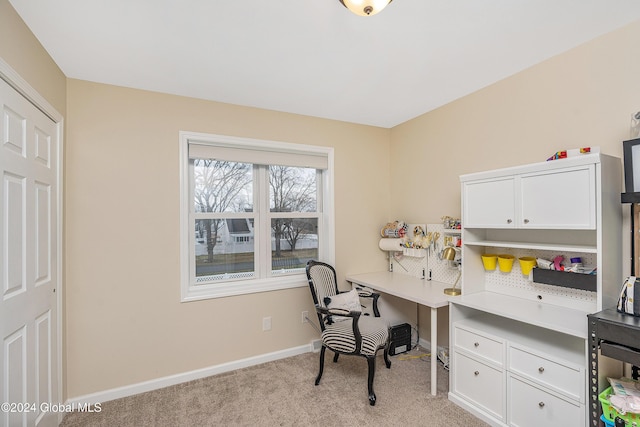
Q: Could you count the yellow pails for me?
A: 3